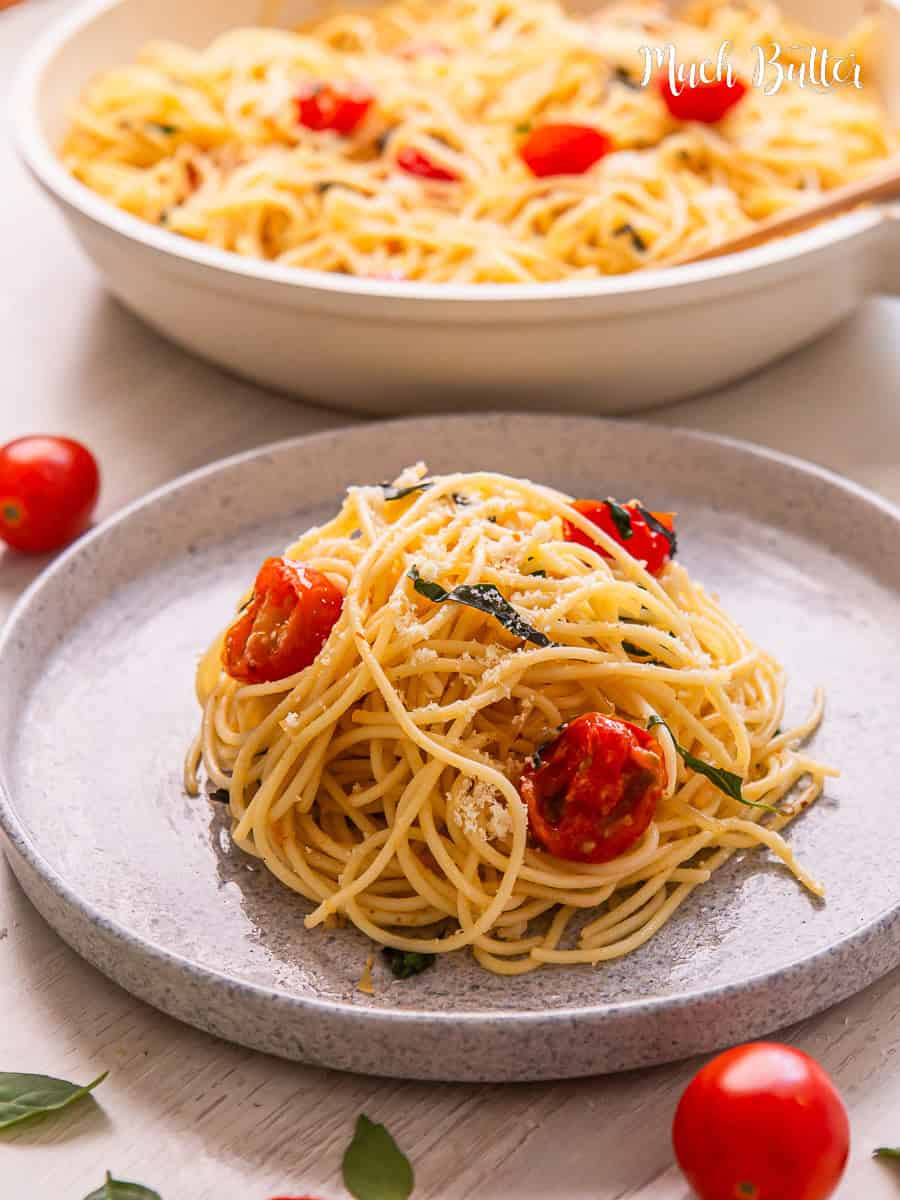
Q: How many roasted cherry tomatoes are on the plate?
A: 3